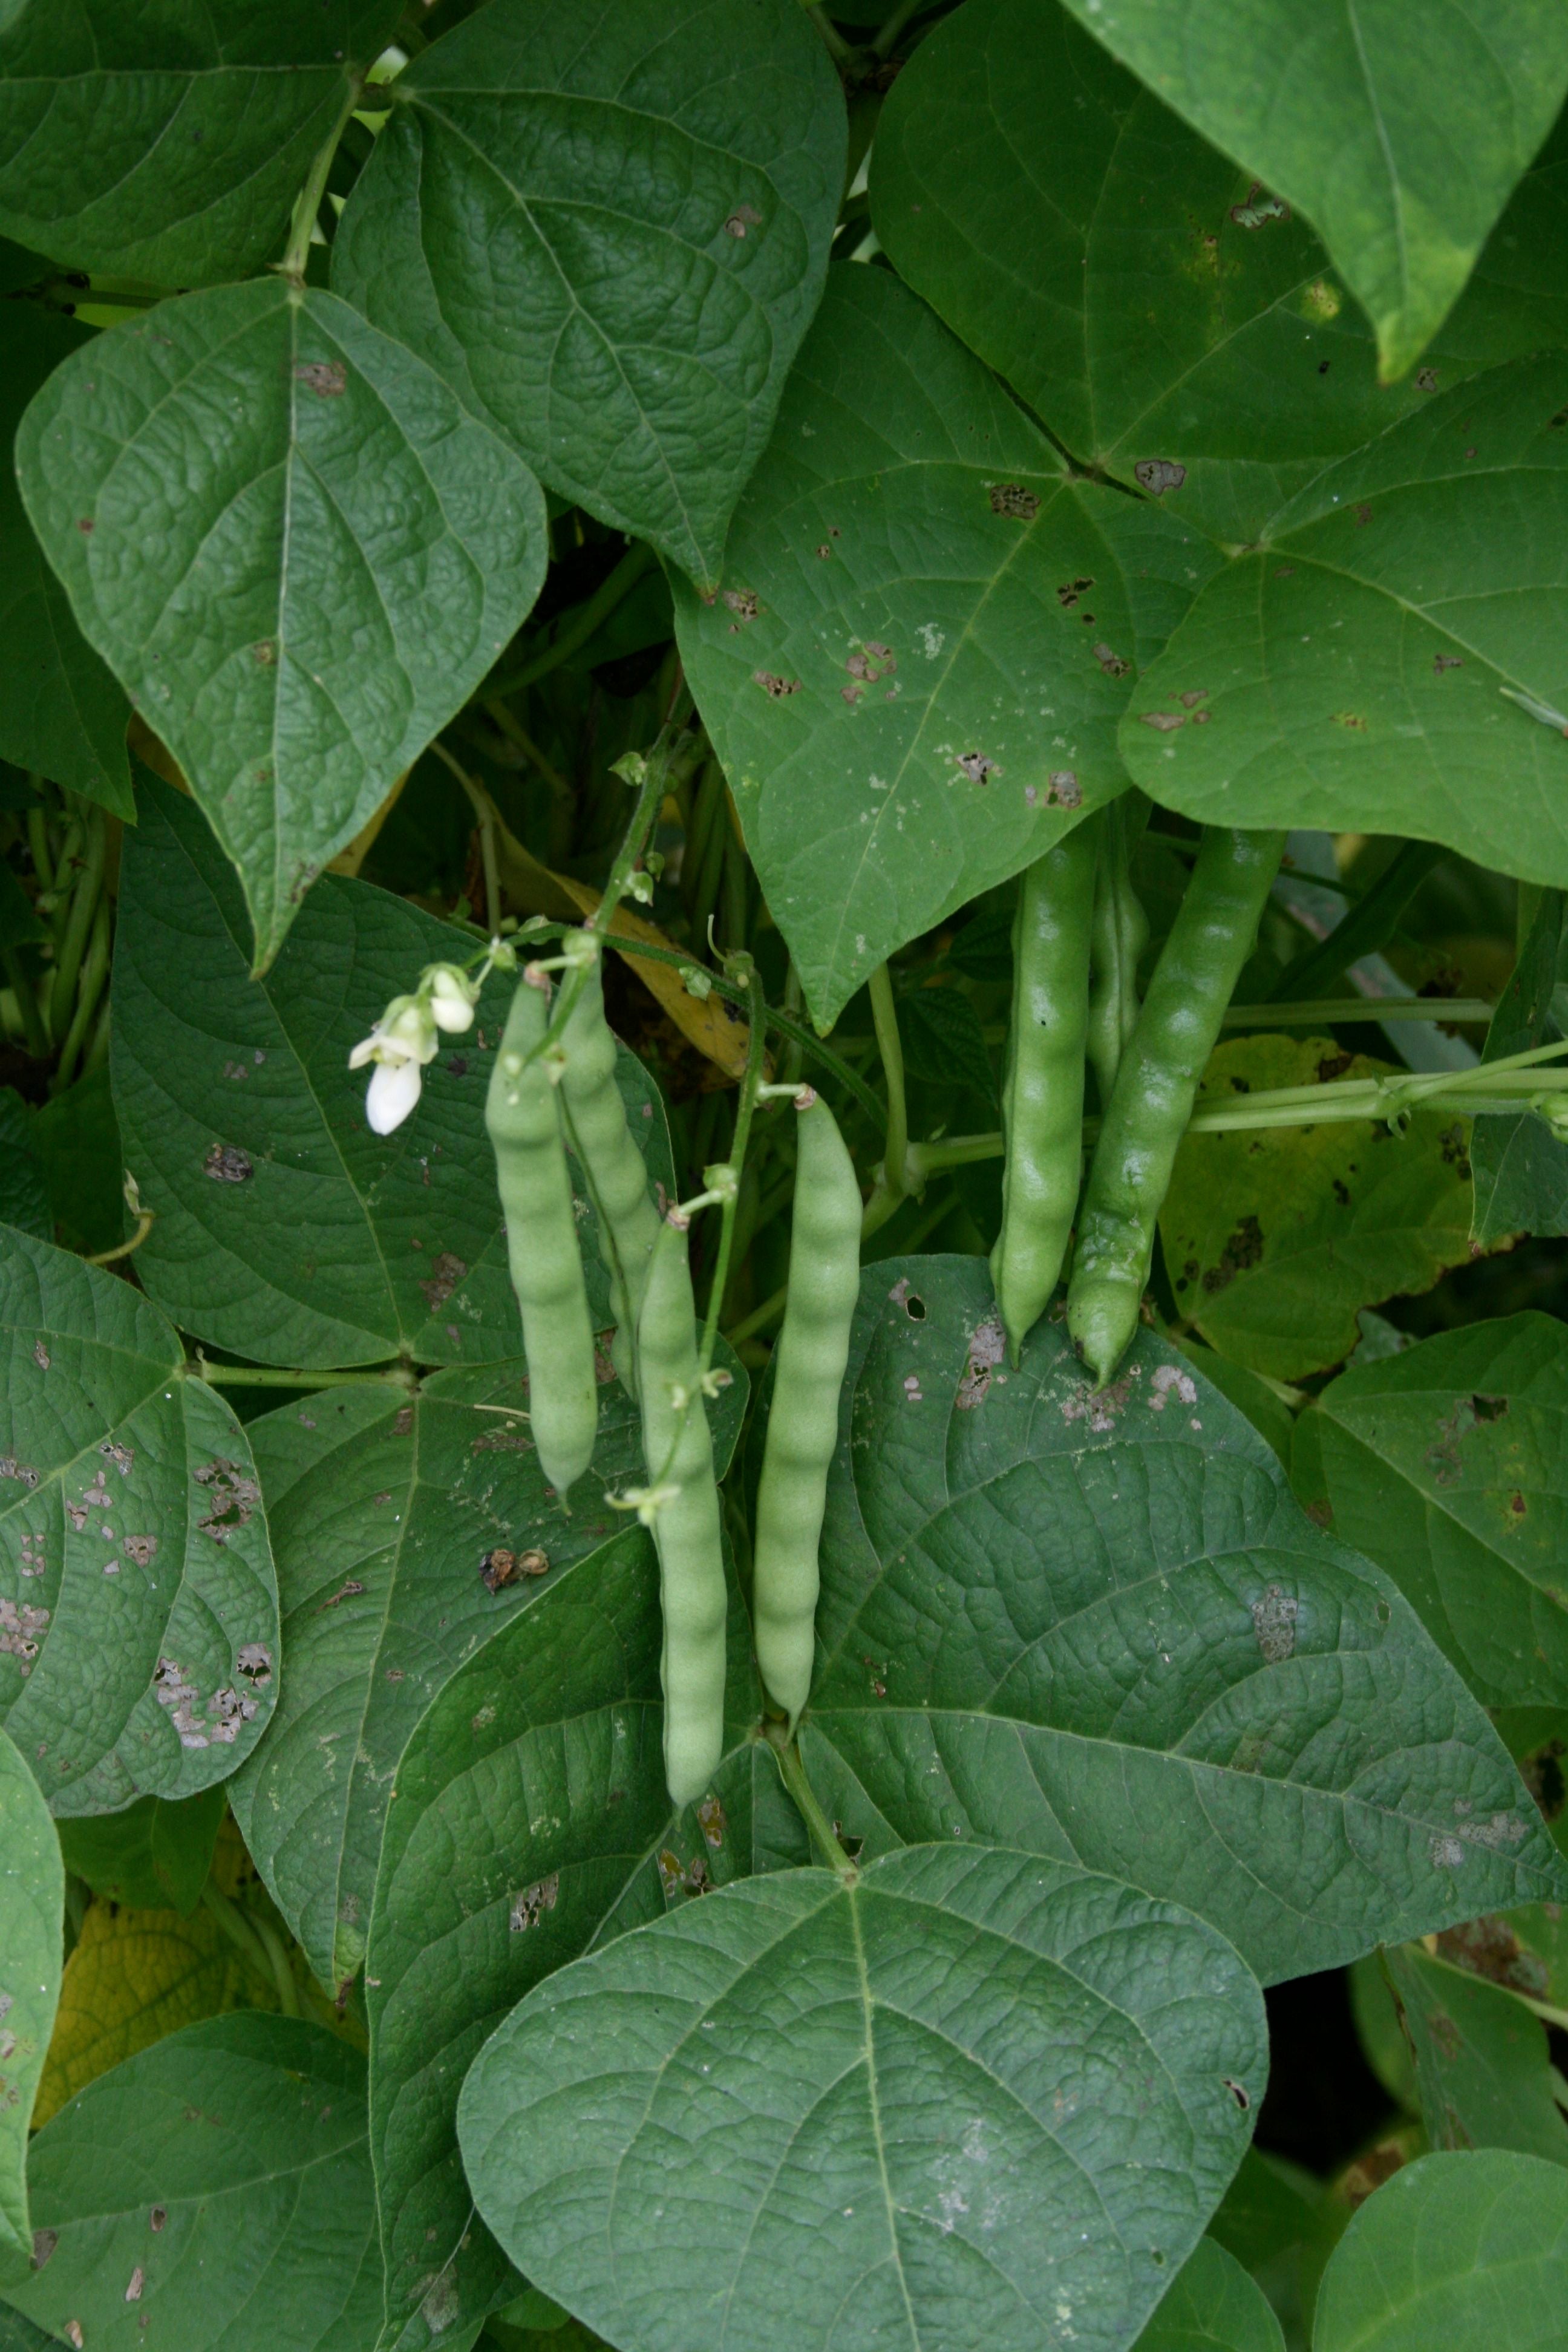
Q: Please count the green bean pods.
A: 7